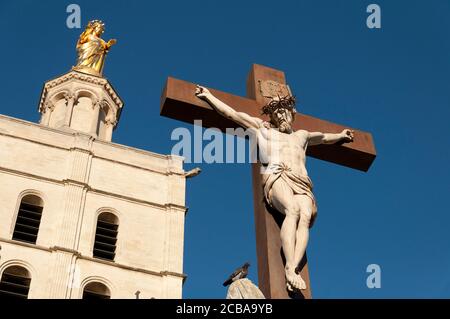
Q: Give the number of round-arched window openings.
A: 4